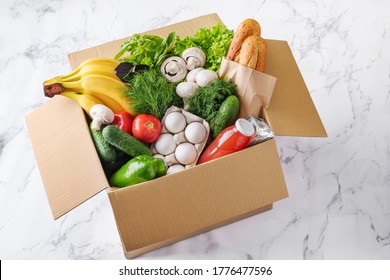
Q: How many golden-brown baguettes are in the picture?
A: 2